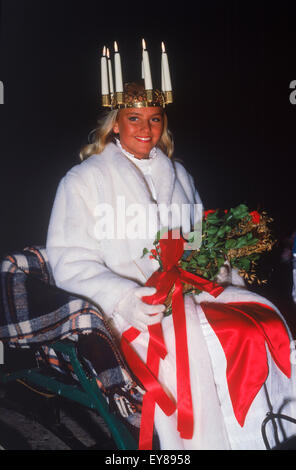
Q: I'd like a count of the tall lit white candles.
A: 5